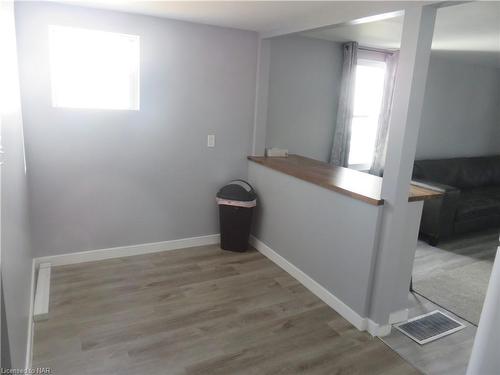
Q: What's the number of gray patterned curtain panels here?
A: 2